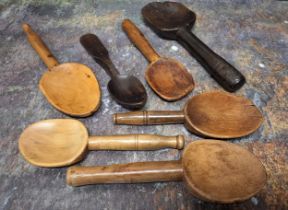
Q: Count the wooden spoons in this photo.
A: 7